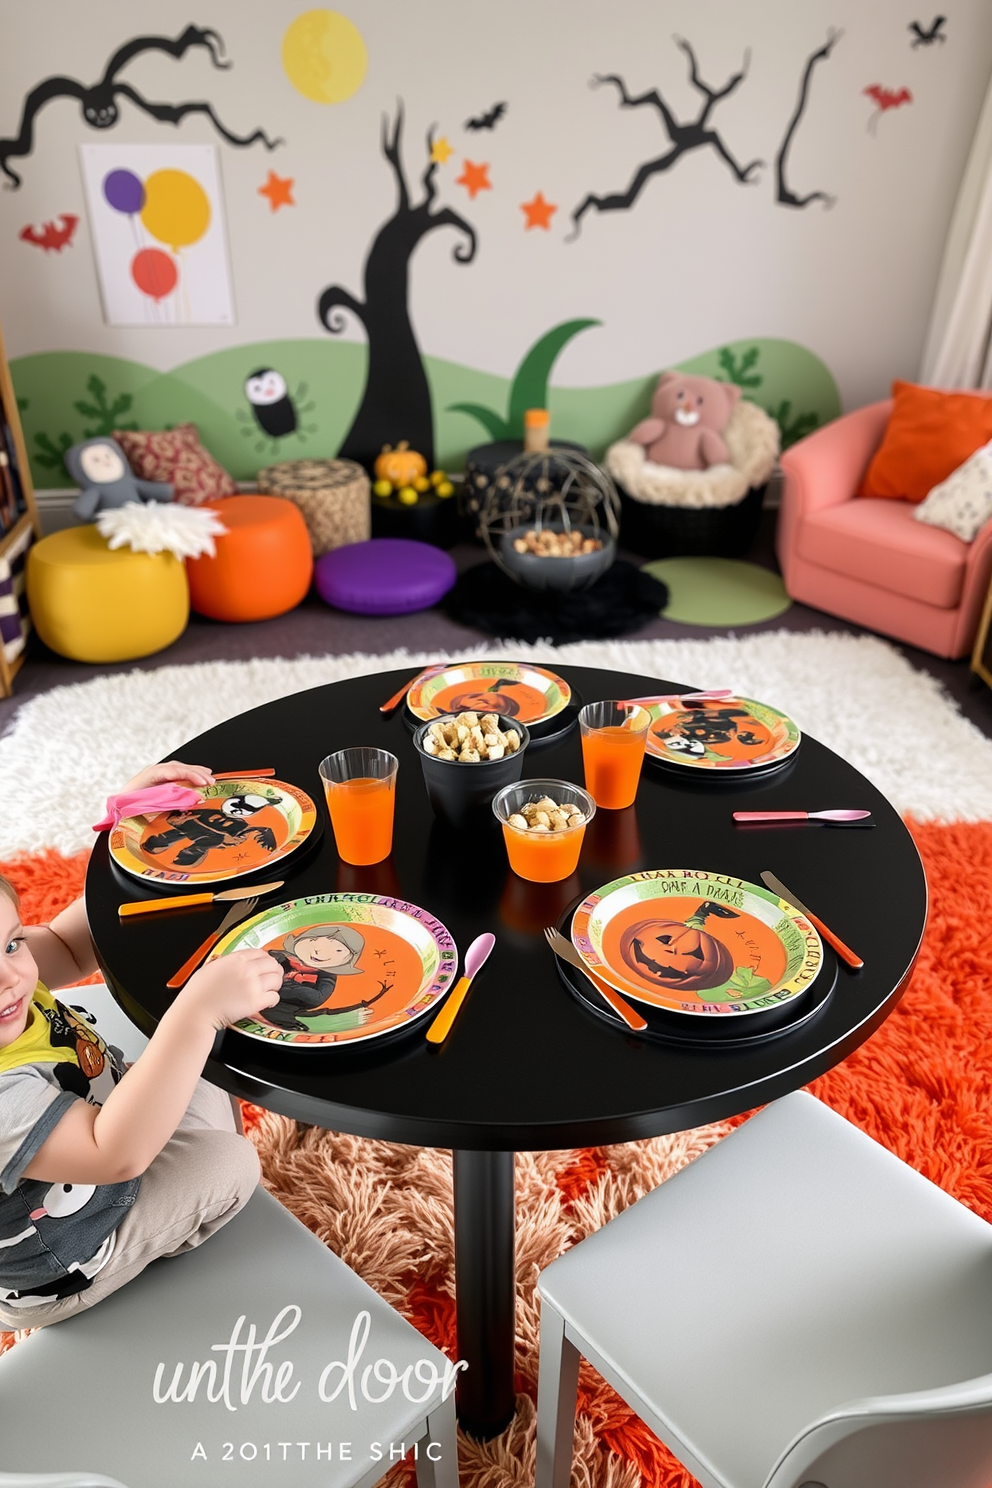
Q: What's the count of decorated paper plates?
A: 5